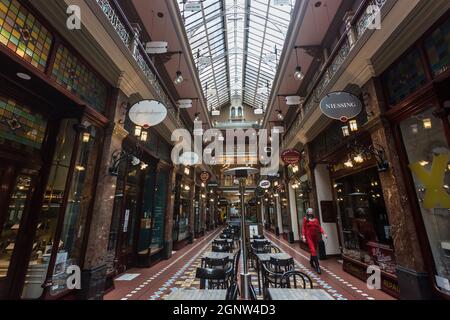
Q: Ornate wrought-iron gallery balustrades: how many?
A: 2